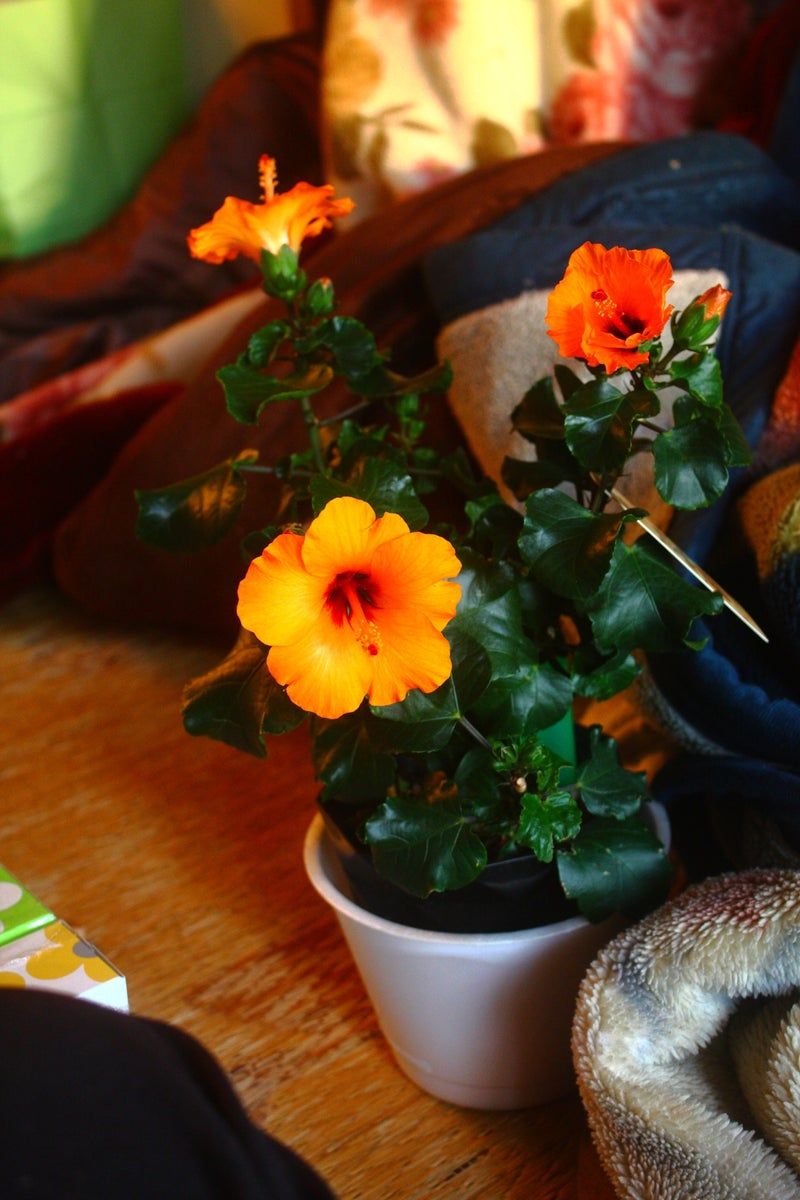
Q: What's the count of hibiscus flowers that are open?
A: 3